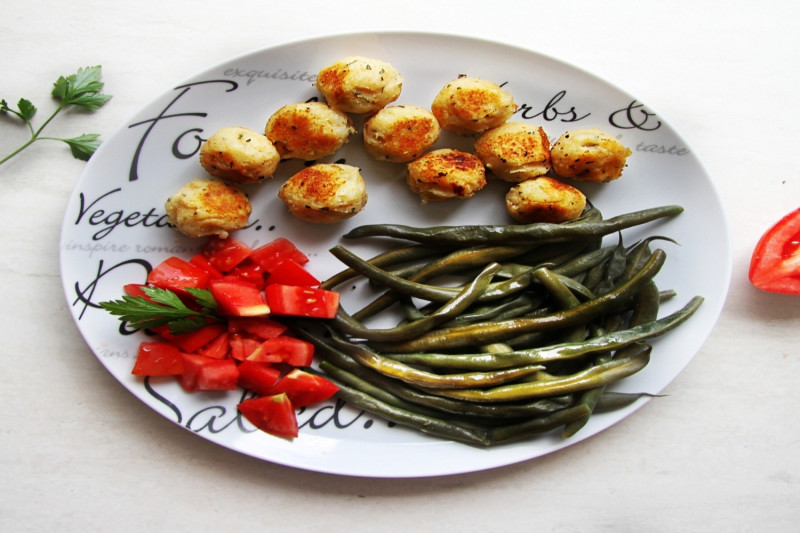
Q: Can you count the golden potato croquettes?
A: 11